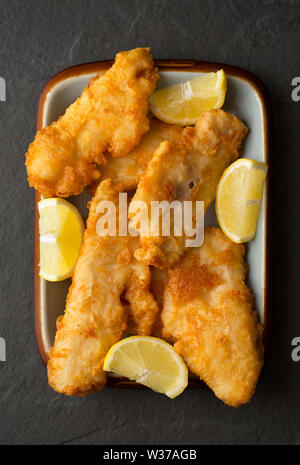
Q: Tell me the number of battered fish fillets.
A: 5